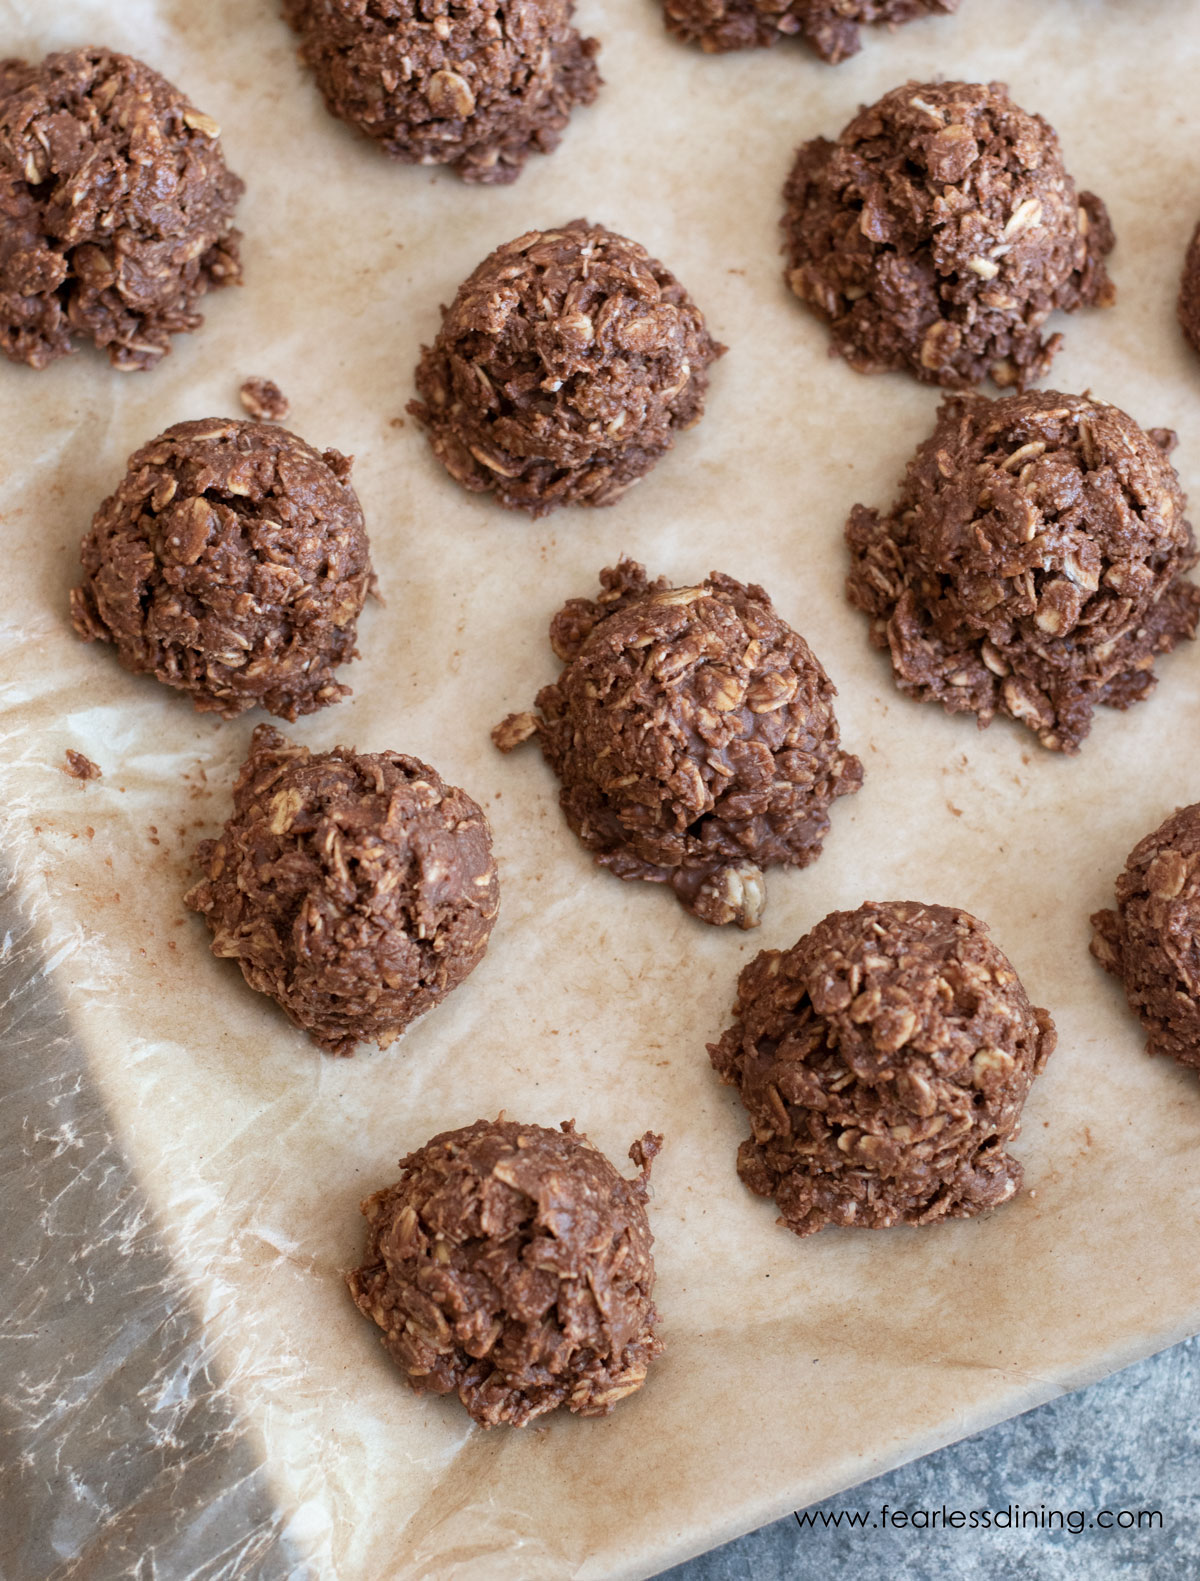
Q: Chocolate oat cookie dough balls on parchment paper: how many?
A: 13